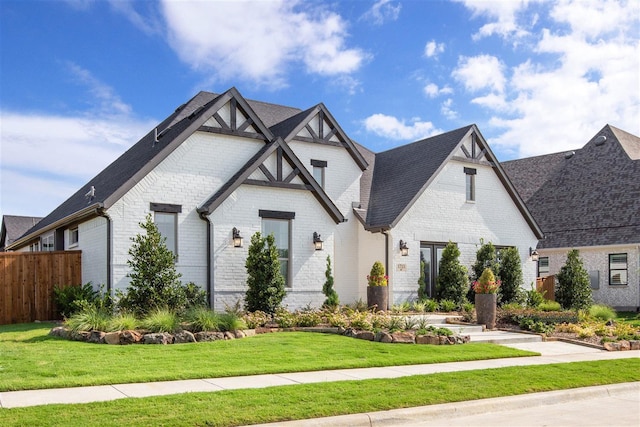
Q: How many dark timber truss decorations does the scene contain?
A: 4